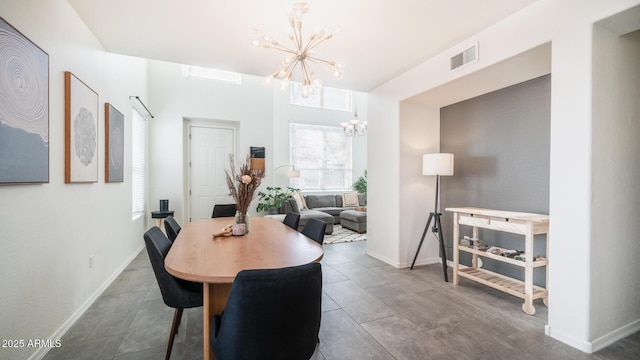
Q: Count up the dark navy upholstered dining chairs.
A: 6